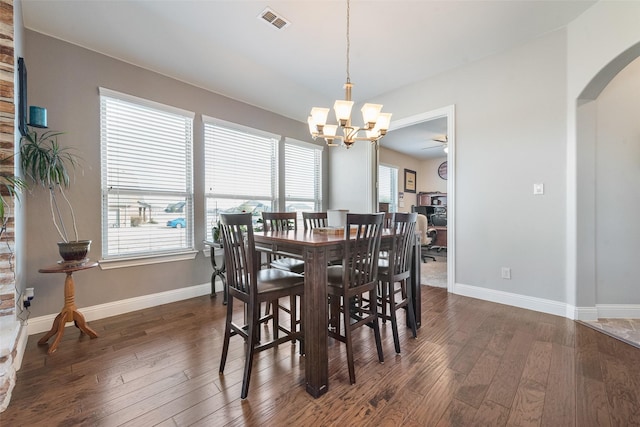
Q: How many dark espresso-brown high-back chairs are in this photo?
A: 6